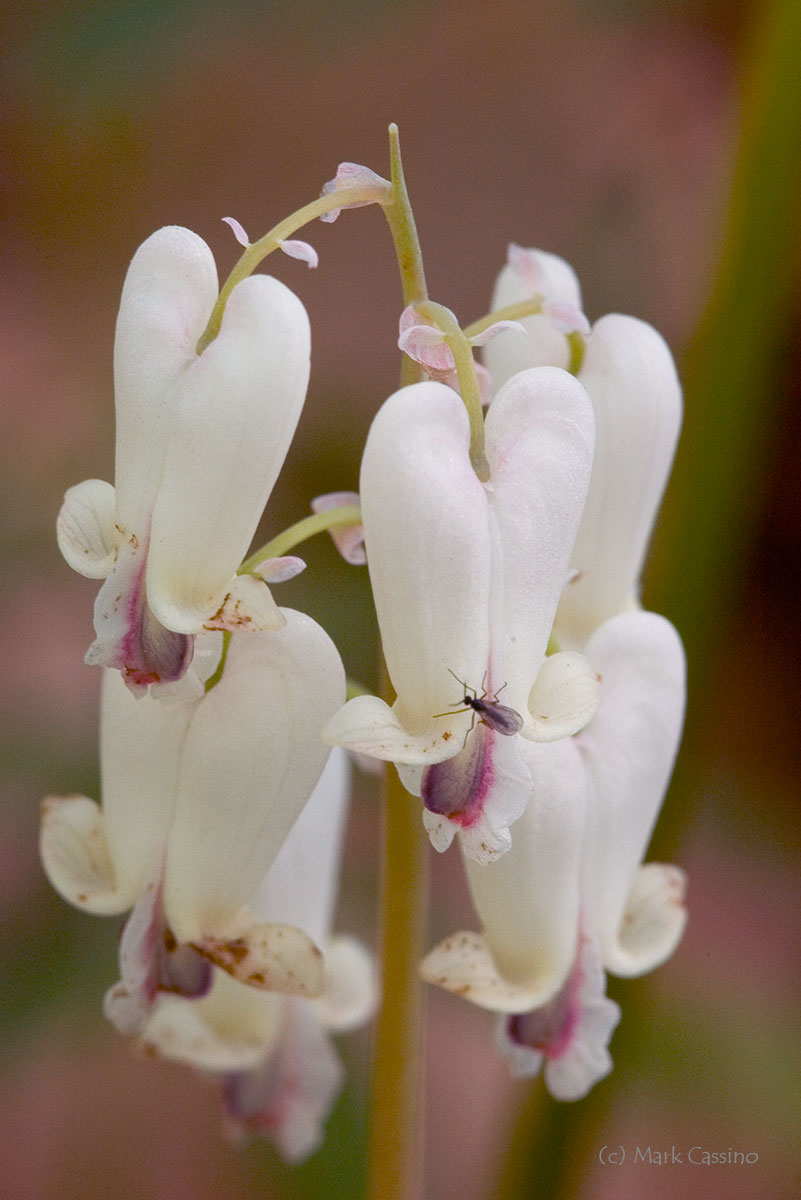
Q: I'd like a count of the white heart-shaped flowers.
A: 6